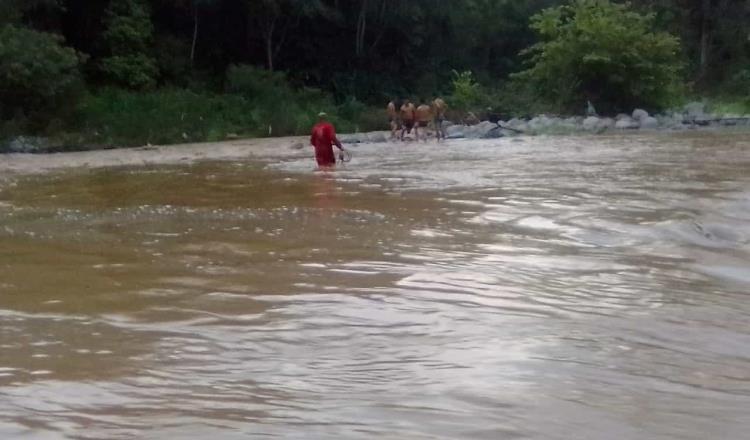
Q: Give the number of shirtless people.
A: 4